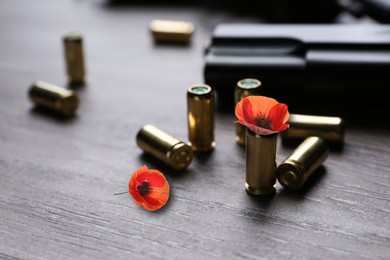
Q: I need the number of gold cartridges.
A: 9